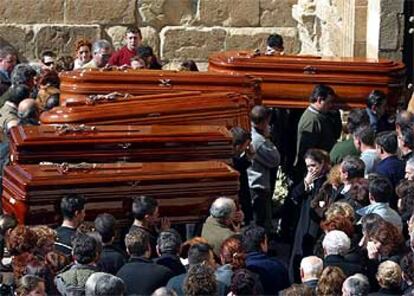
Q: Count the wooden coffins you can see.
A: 5